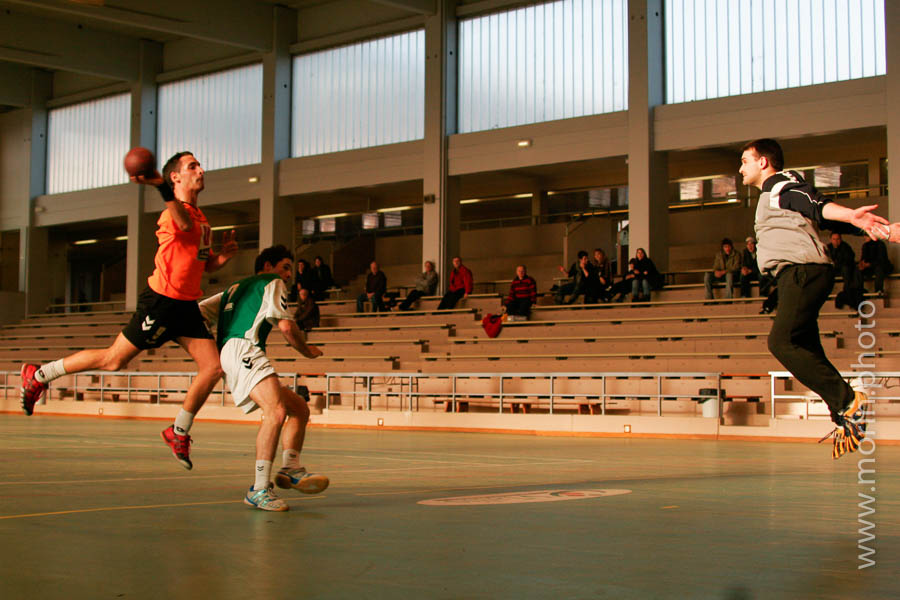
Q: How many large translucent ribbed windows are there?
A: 5